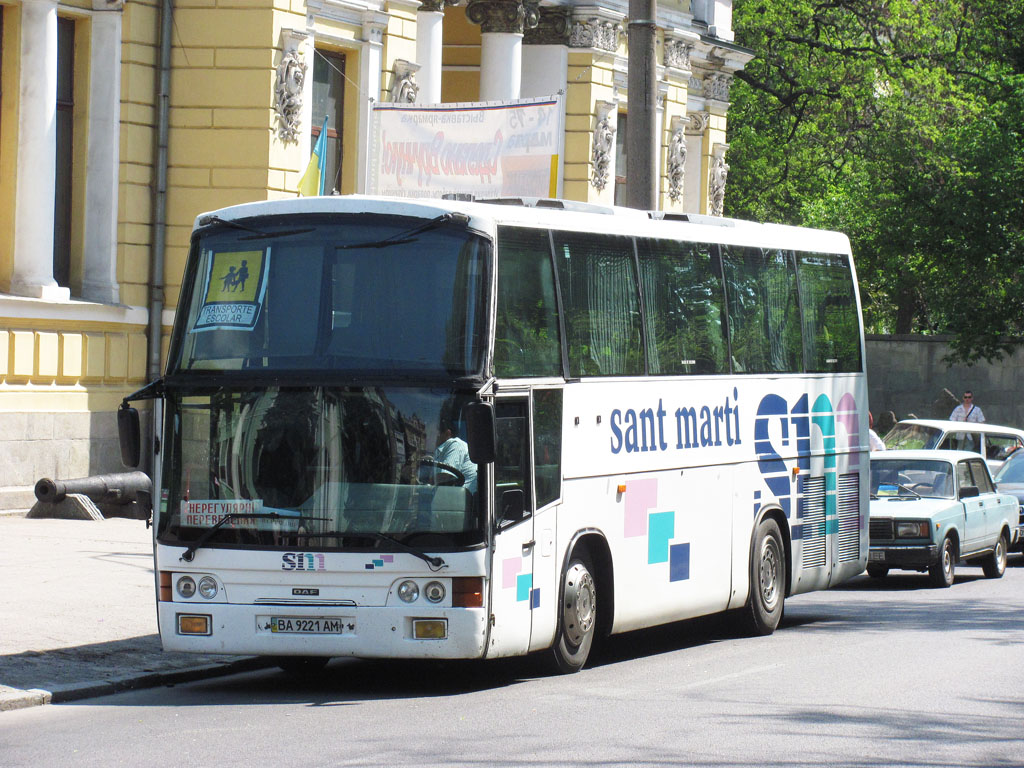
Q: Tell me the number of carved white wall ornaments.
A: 5